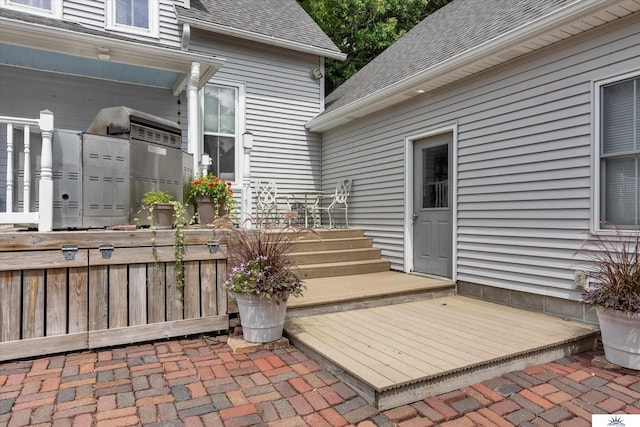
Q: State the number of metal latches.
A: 3